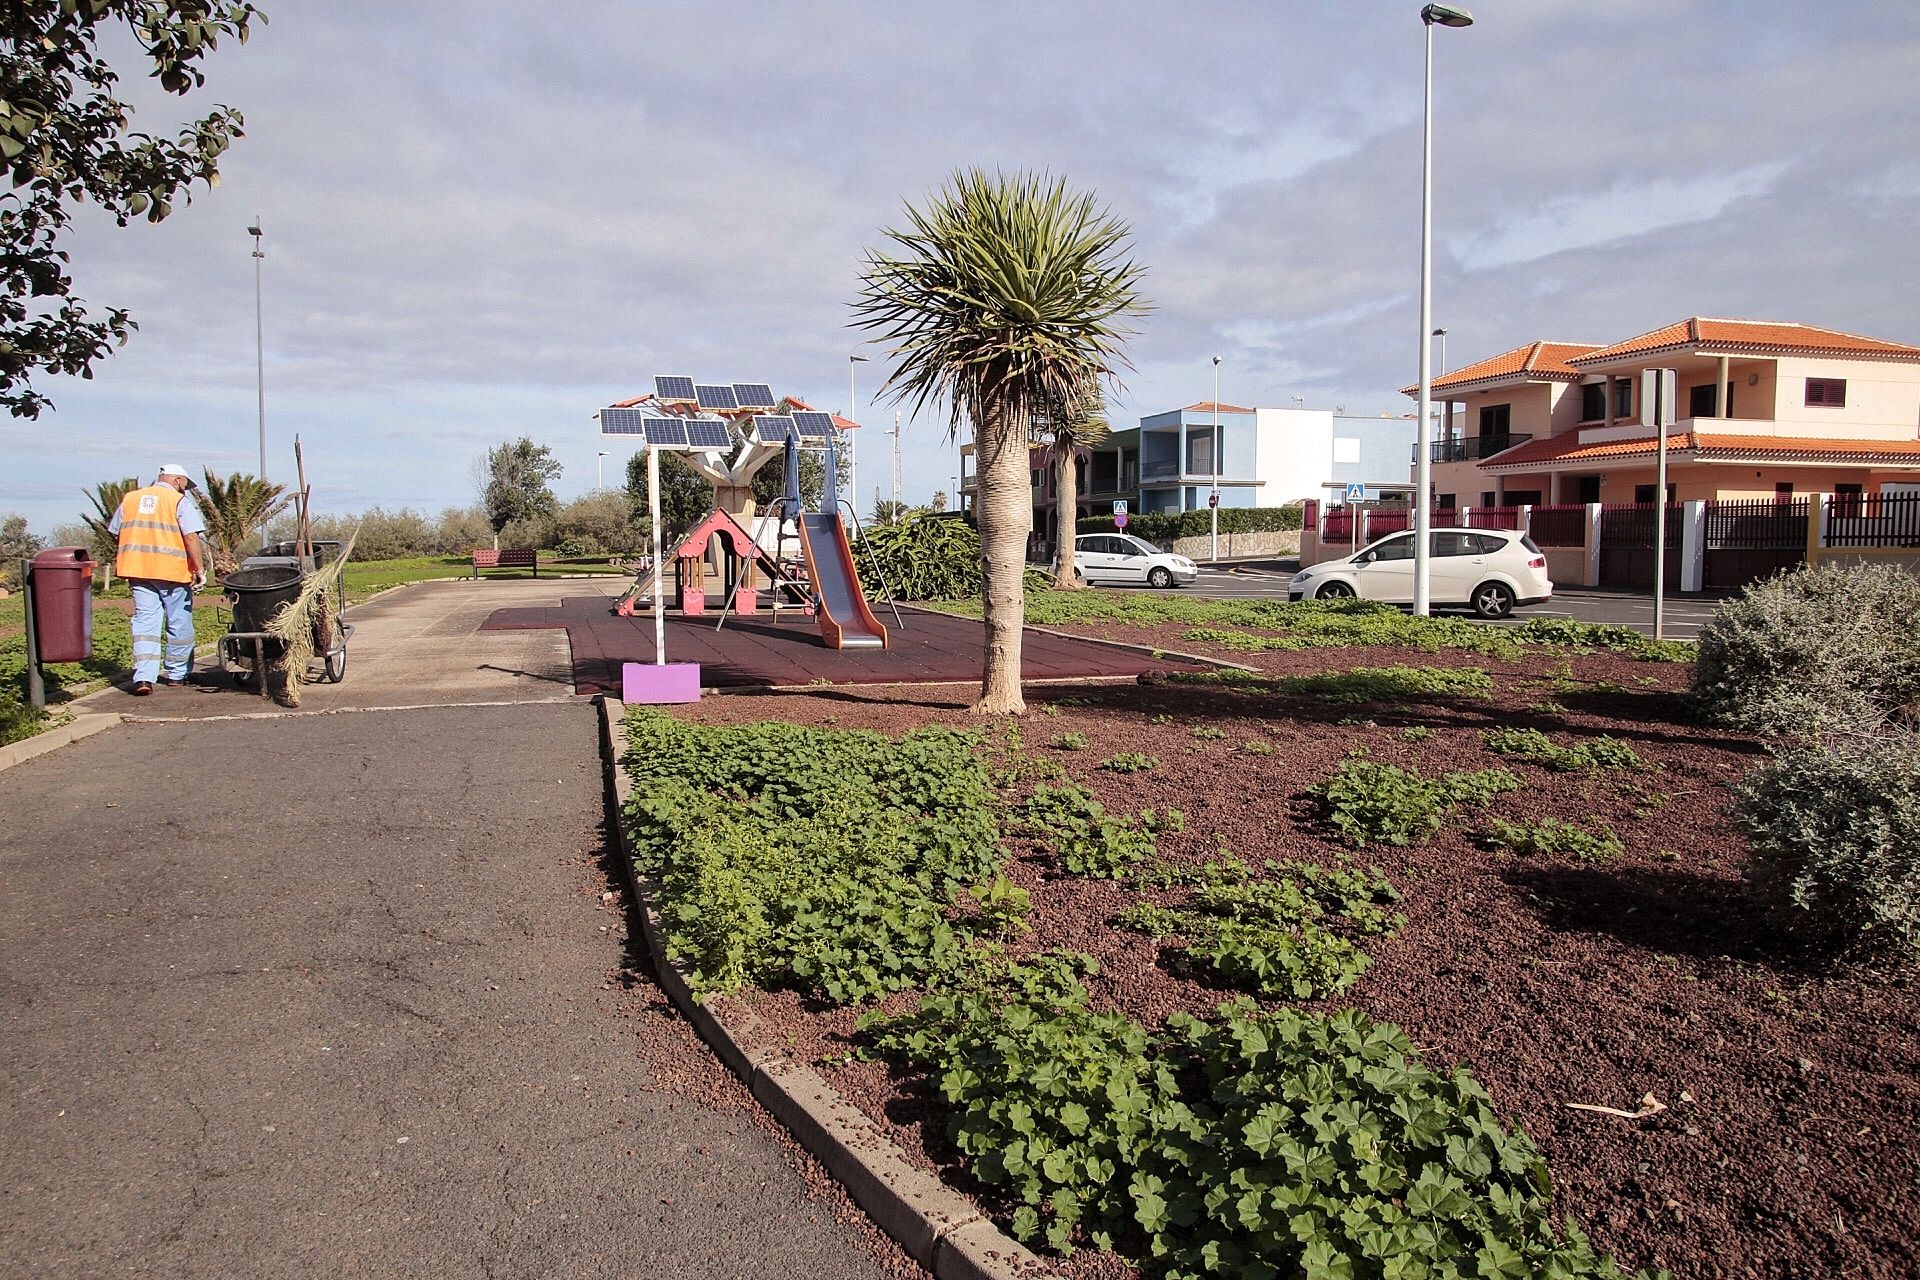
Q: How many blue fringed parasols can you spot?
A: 0